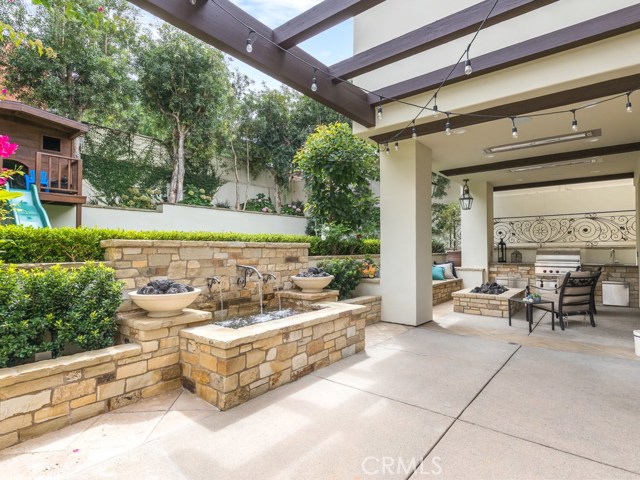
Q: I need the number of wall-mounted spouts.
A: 3